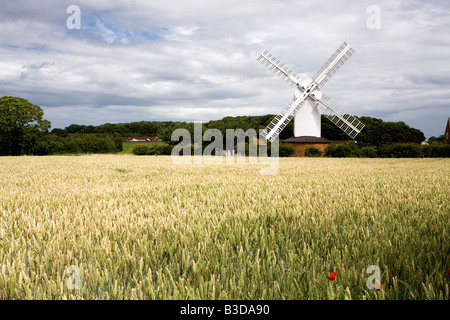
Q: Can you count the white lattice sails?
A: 4